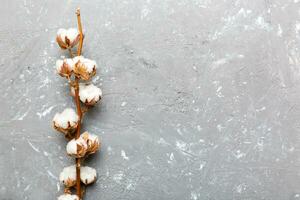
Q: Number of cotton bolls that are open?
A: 10